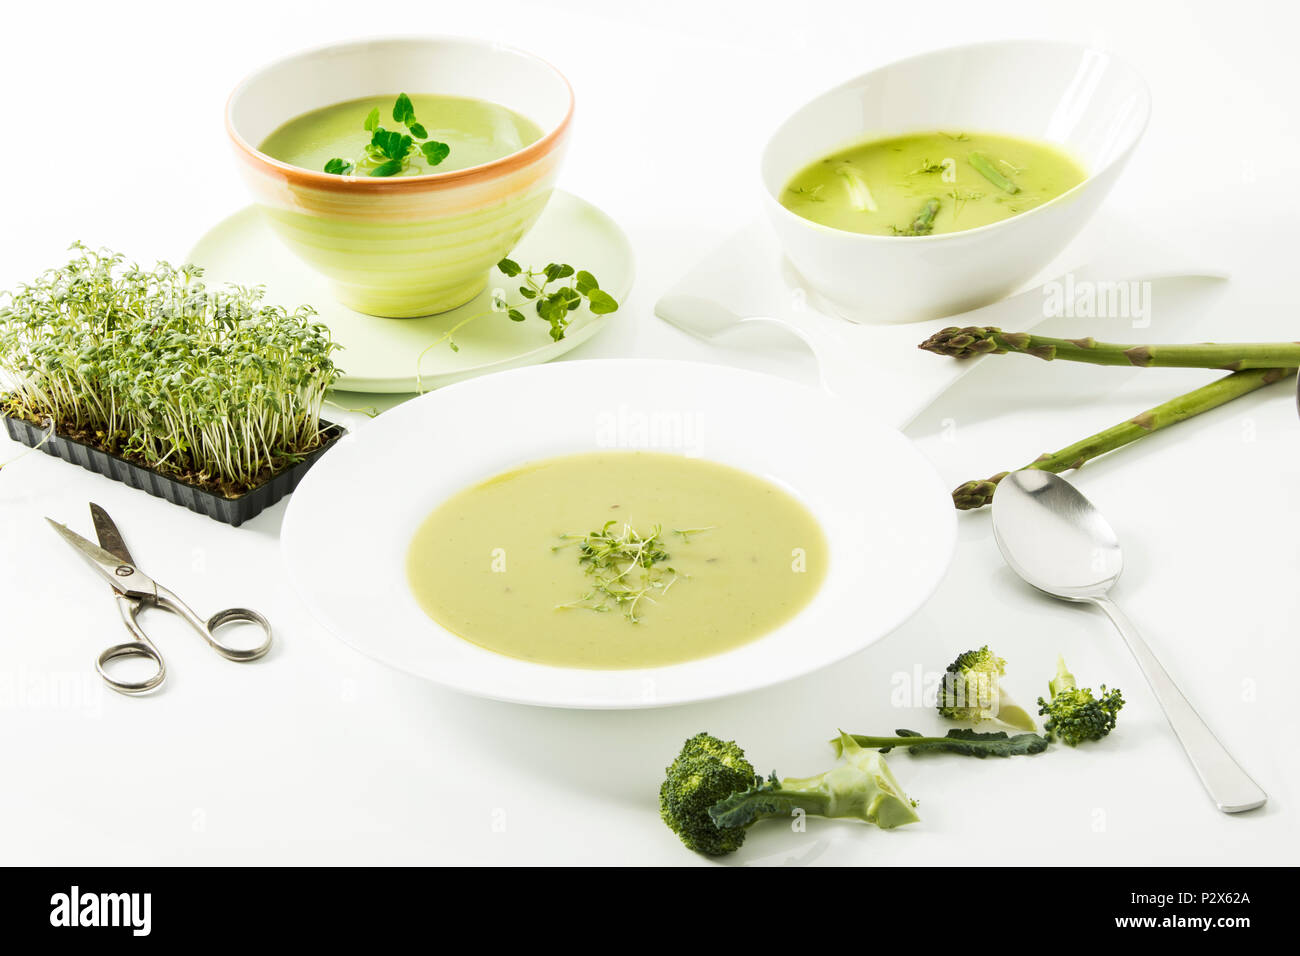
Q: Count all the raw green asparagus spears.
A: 2